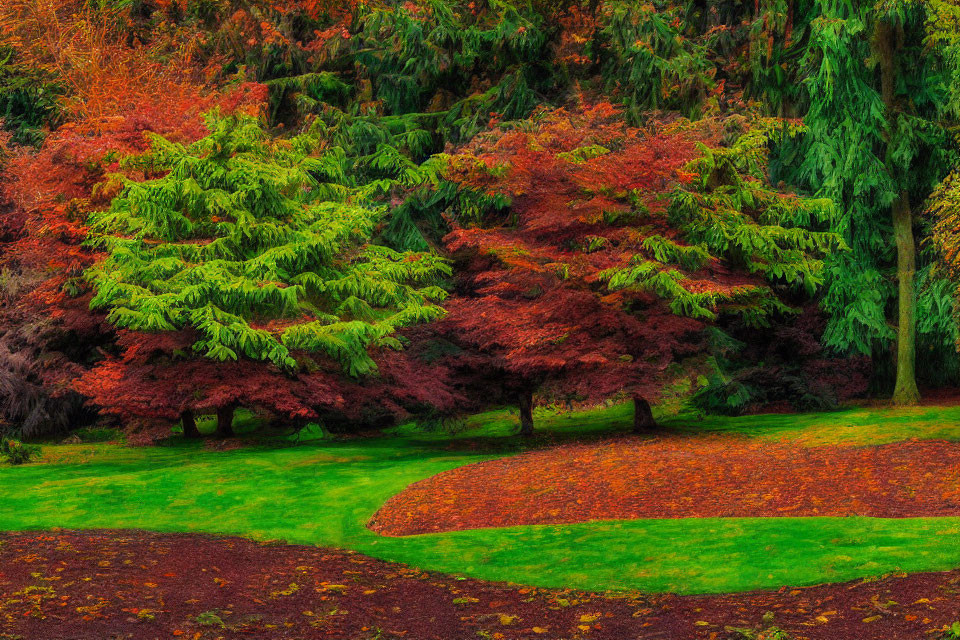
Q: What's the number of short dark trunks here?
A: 4